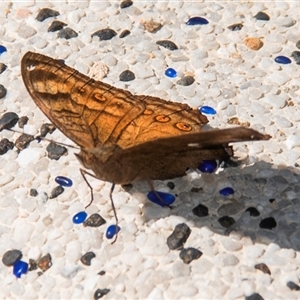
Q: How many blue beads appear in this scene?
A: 12